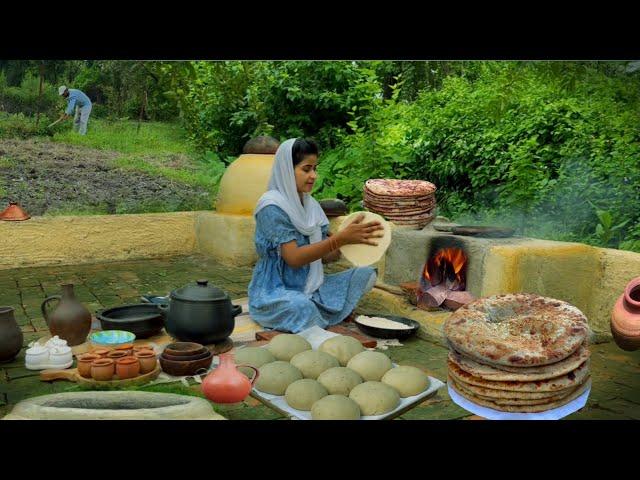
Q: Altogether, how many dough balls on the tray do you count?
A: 11